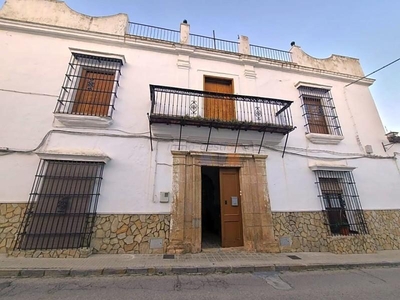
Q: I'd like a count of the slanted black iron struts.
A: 6